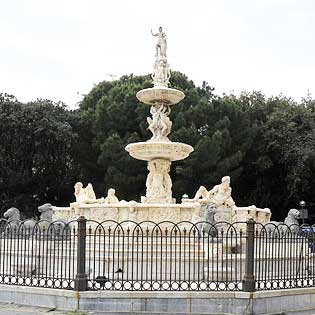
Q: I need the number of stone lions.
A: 4